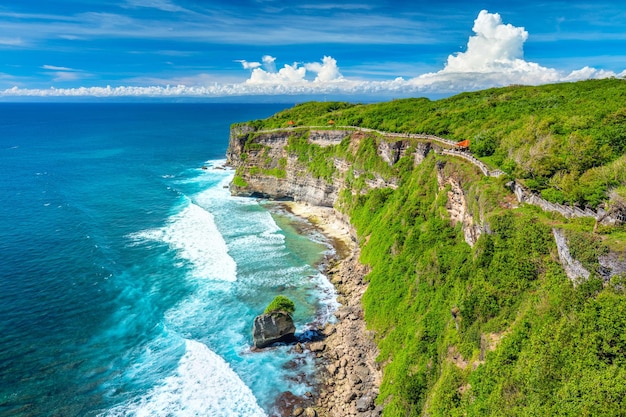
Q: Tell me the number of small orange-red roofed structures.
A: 3